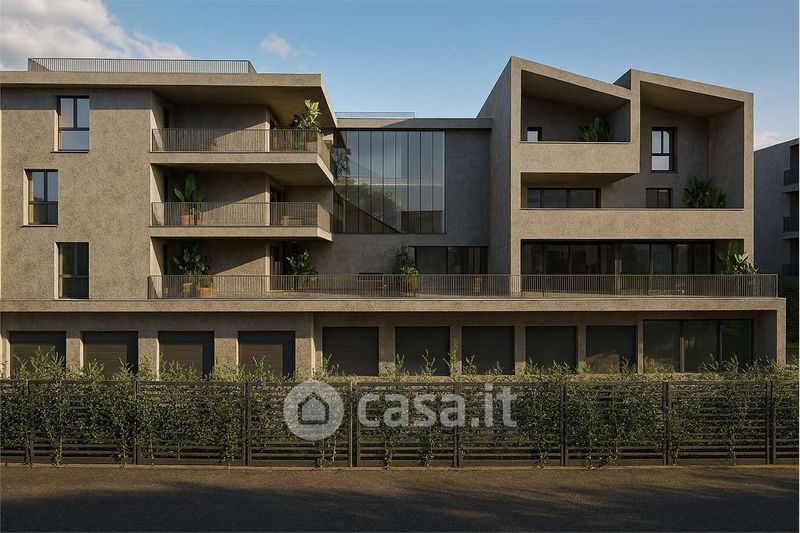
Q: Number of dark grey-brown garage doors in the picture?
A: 9